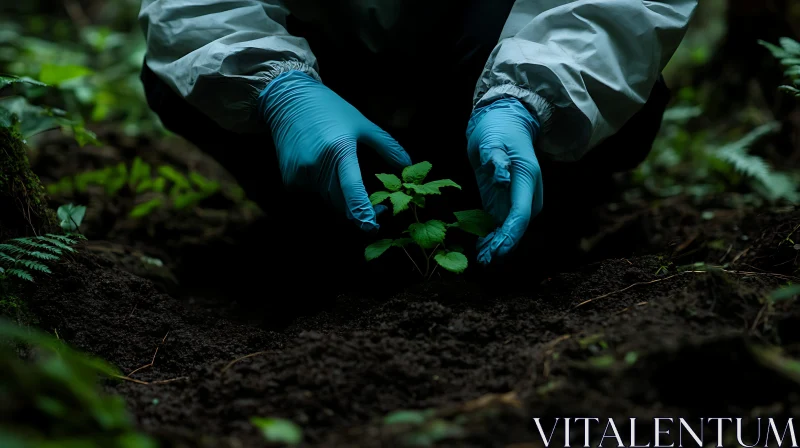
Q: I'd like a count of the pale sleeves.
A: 2